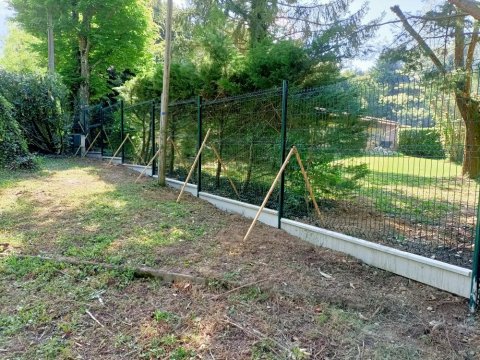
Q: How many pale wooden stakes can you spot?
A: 12